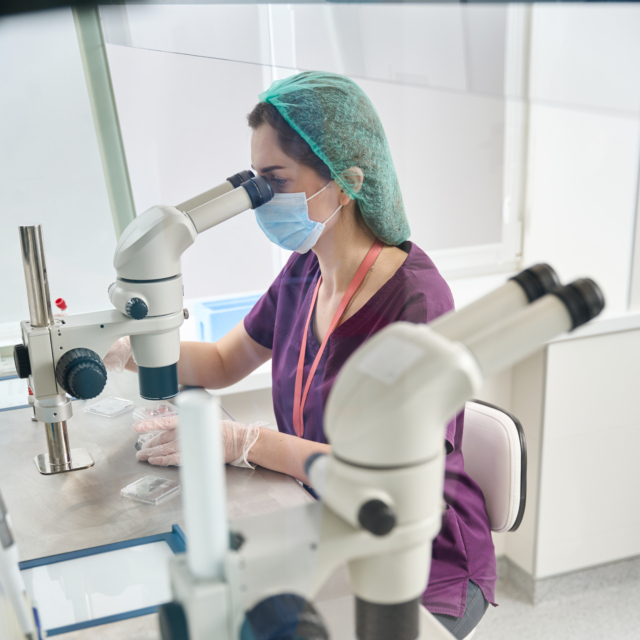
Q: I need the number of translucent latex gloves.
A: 2